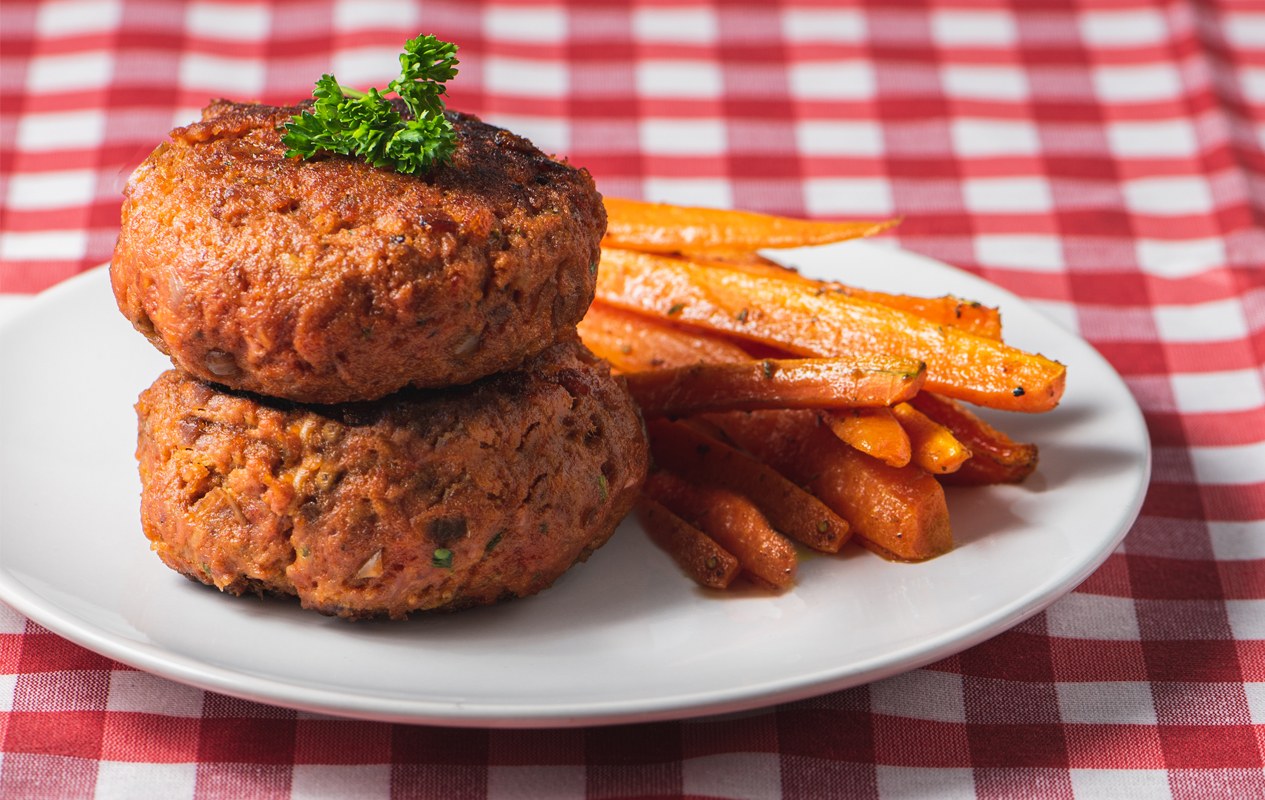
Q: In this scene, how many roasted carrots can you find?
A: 12